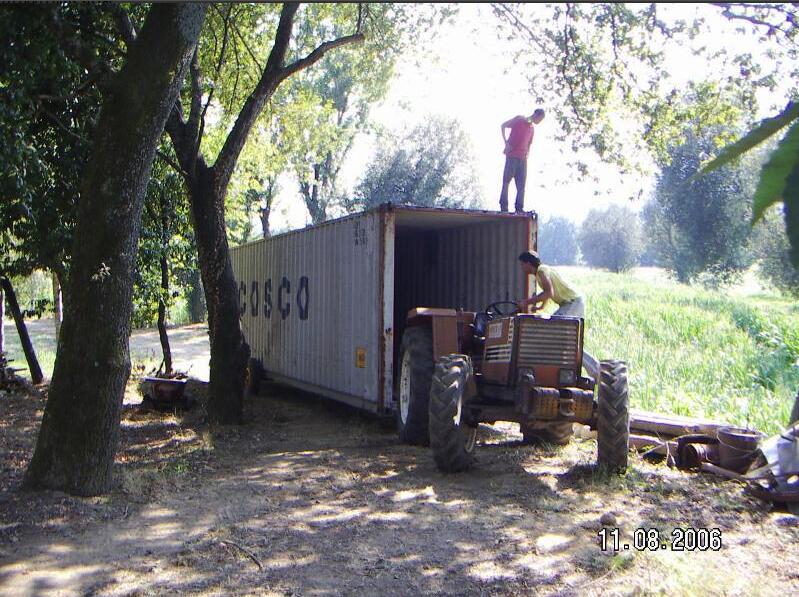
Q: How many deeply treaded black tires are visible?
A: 4